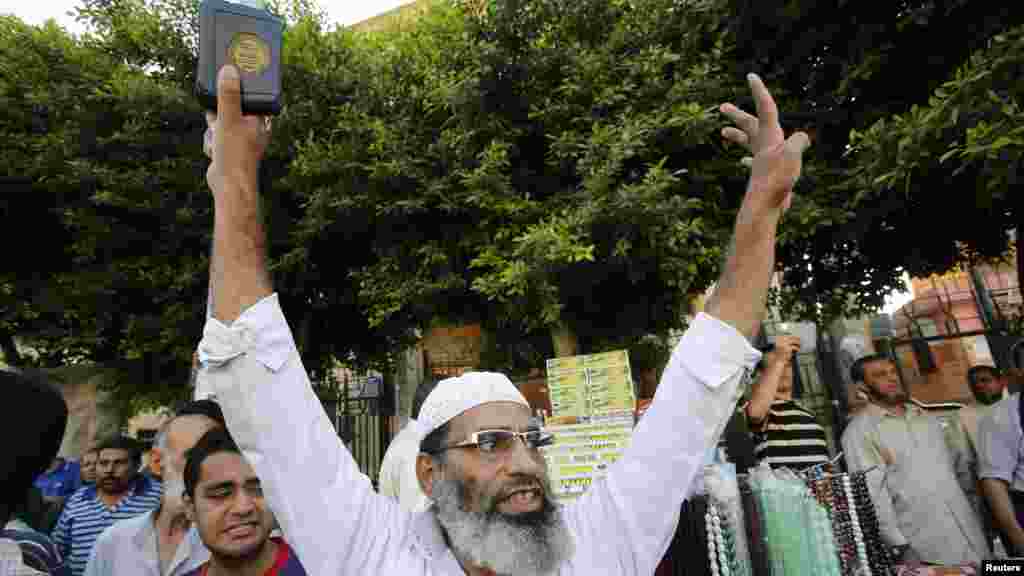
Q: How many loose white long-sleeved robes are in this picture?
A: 1